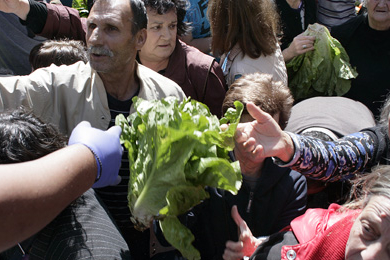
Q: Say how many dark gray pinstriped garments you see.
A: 1